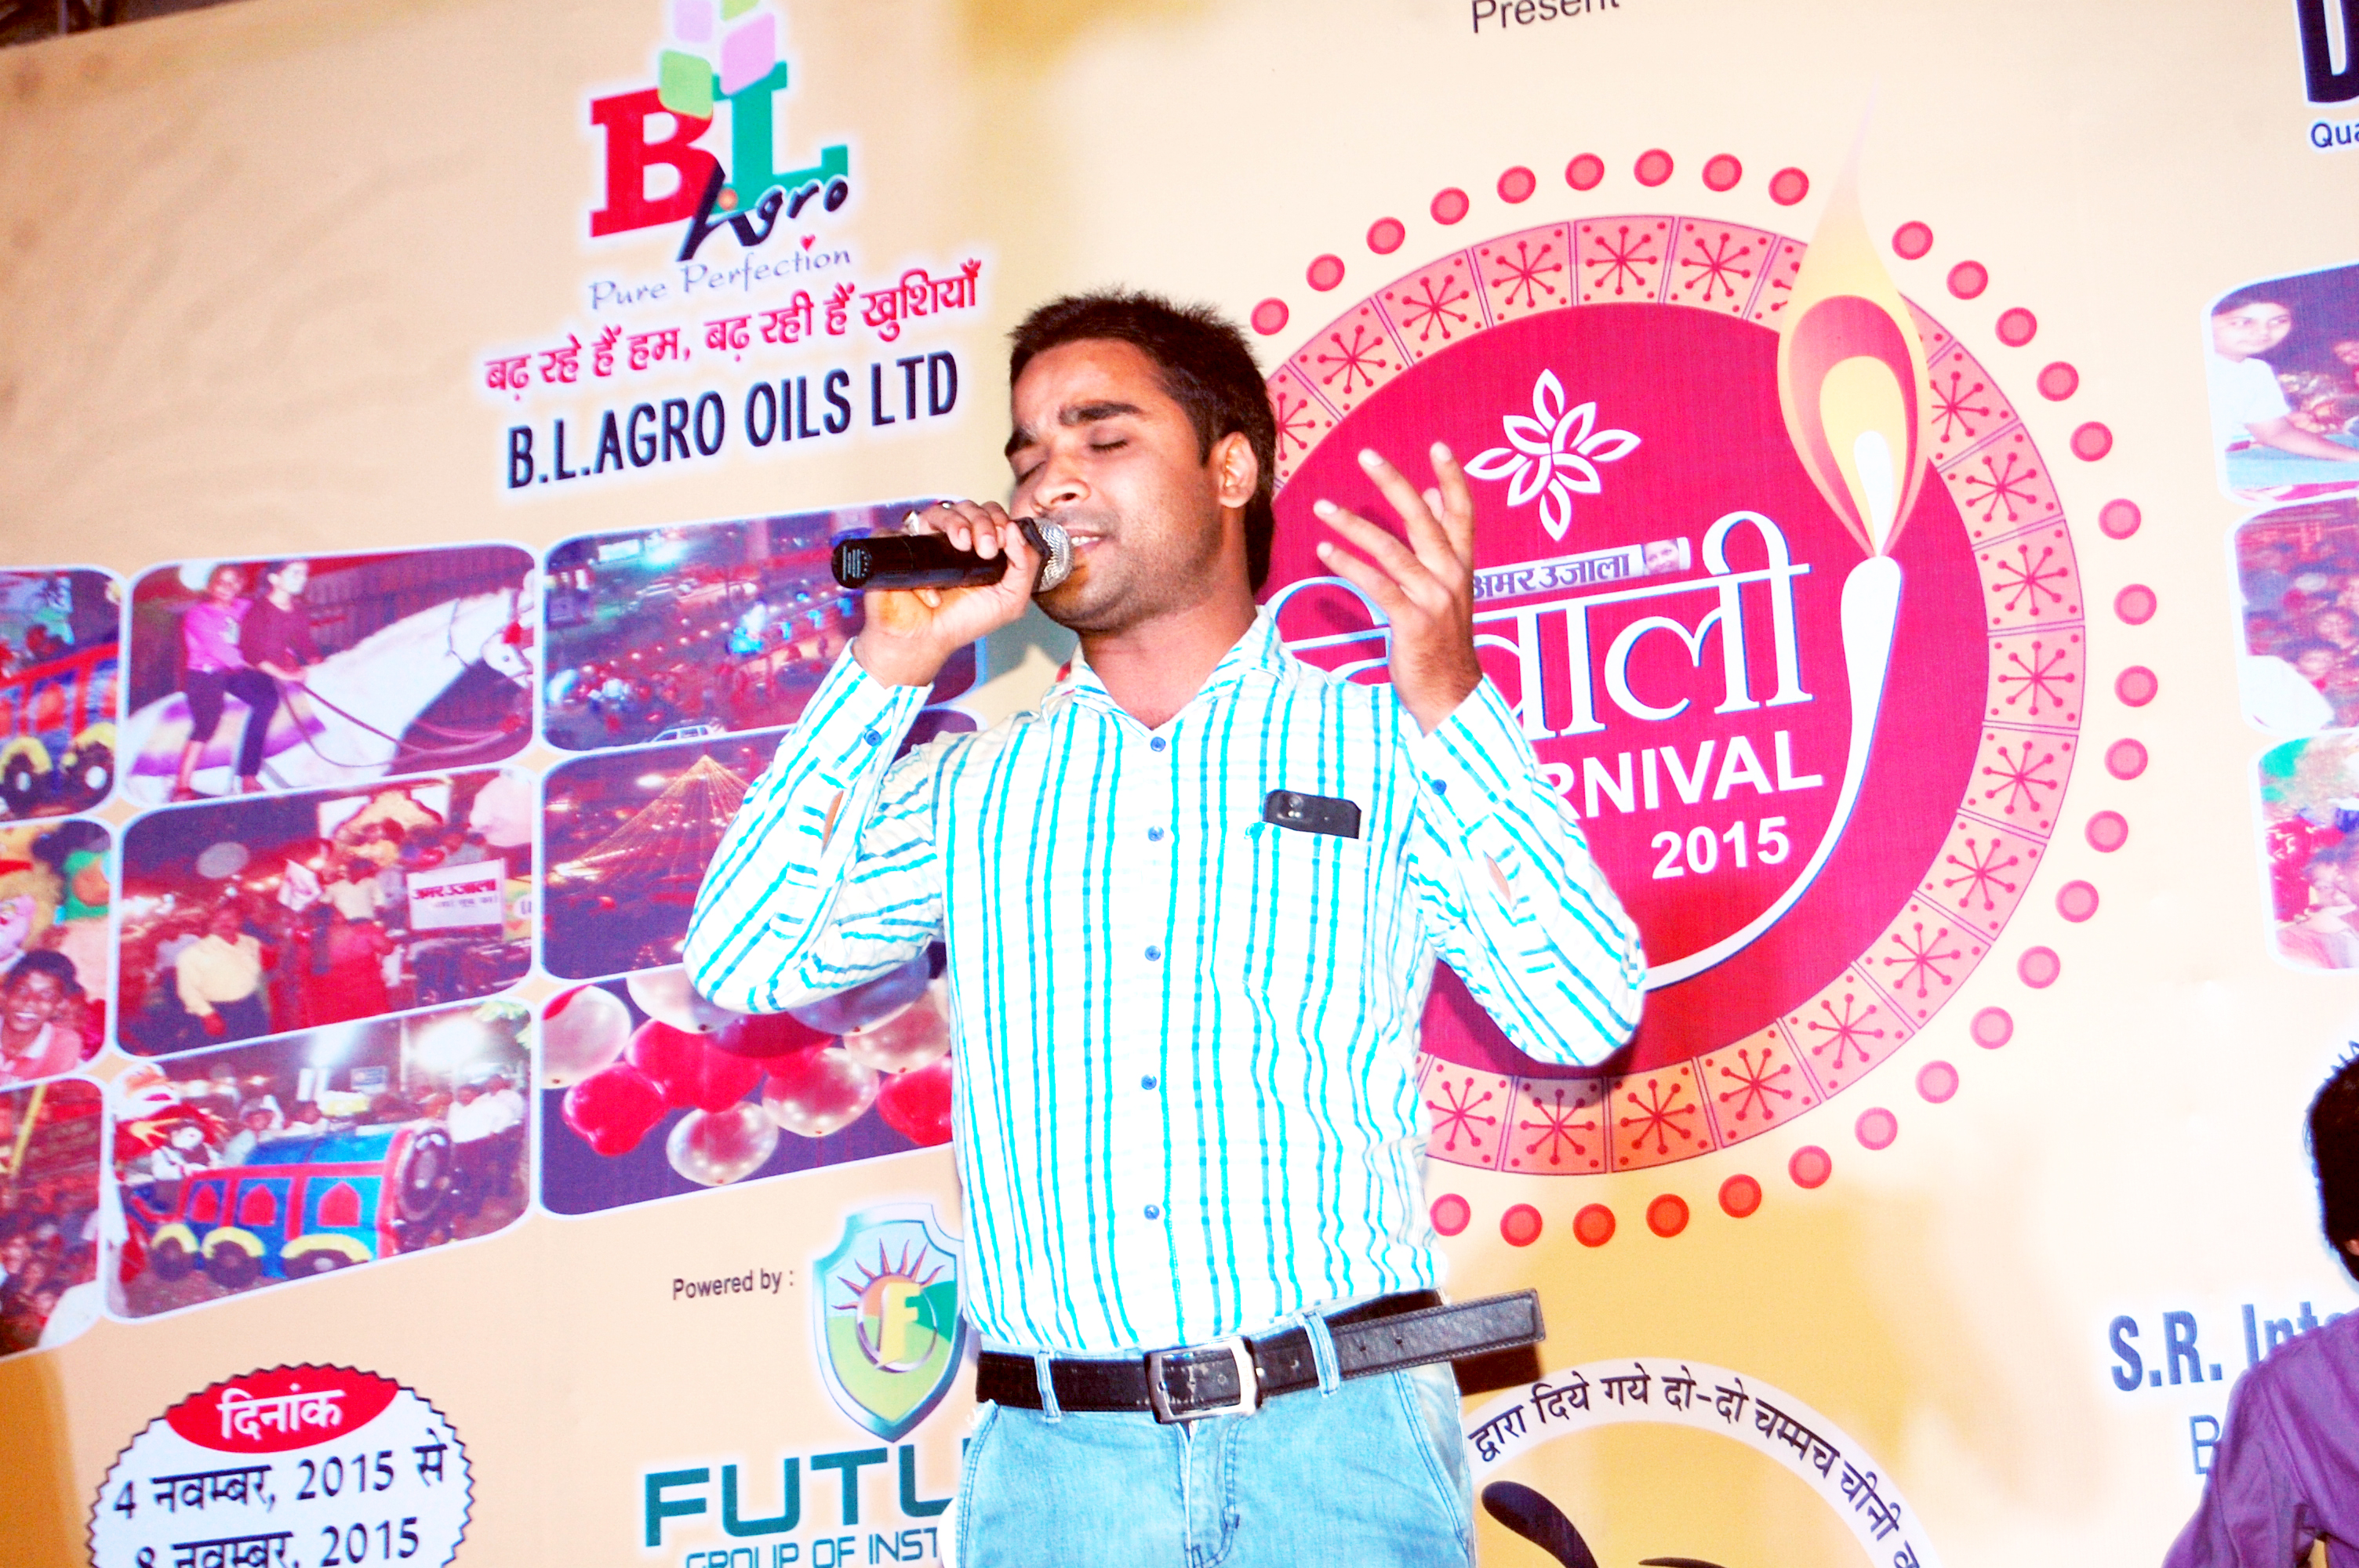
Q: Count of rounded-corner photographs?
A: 12